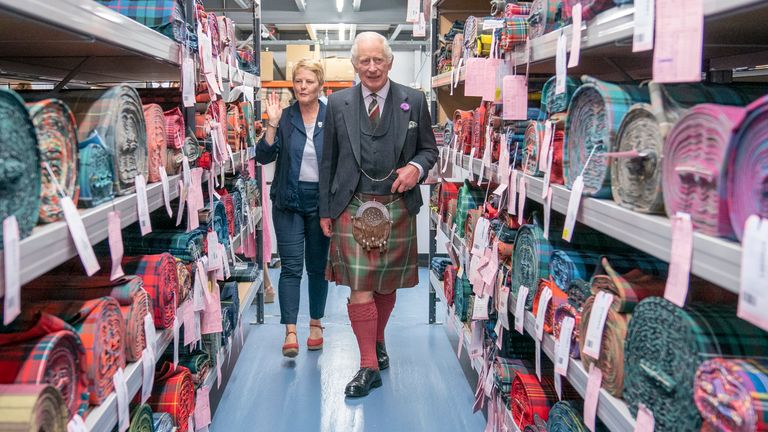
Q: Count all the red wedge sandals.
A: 2